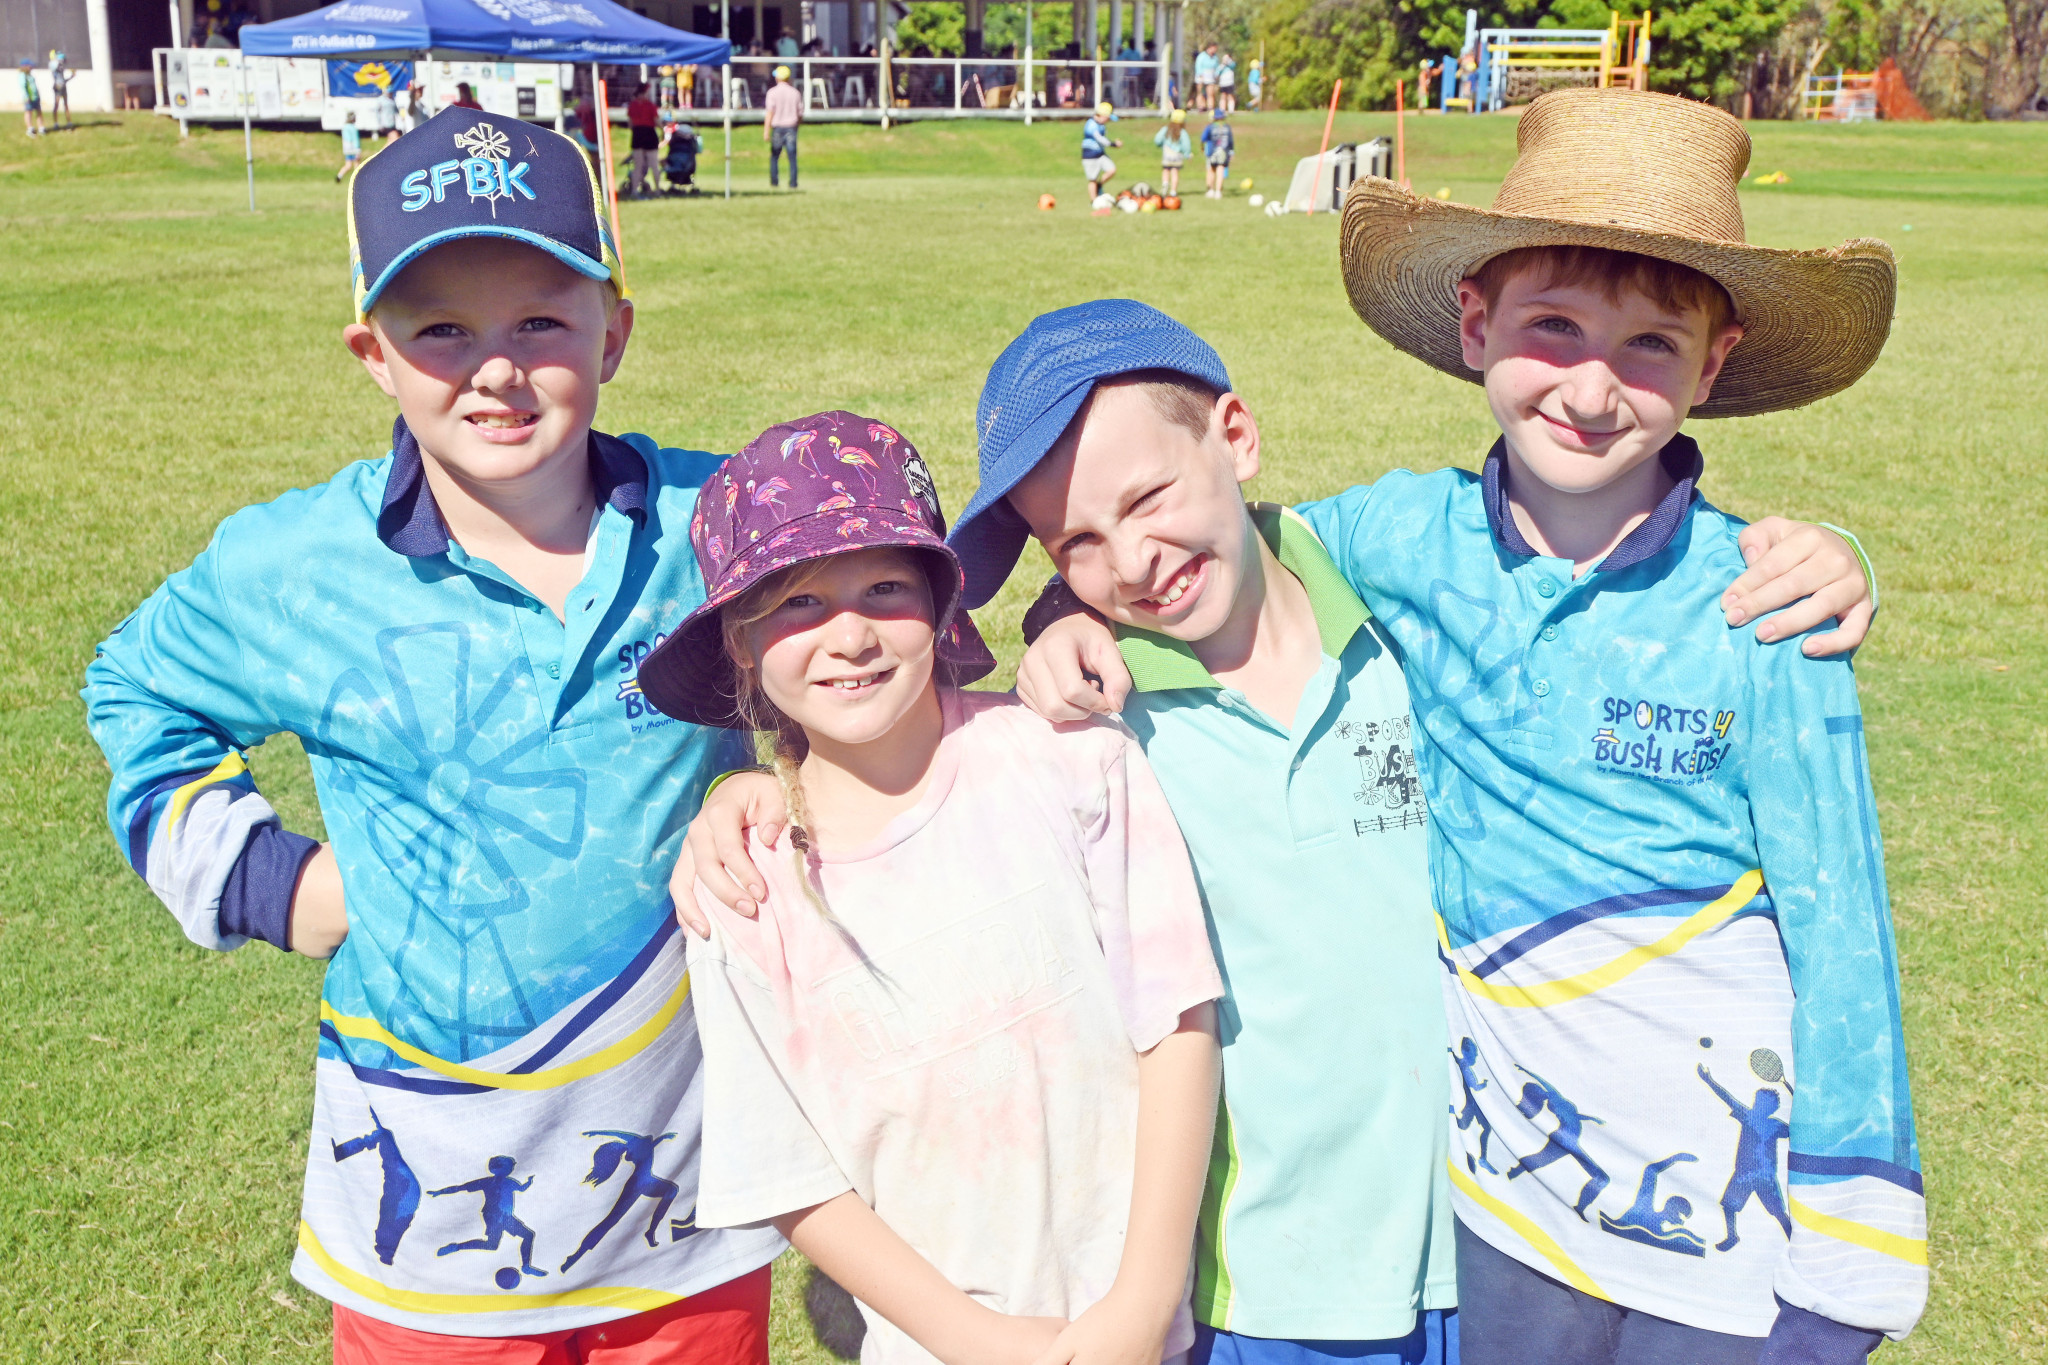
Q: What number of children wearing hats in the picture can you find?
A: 4